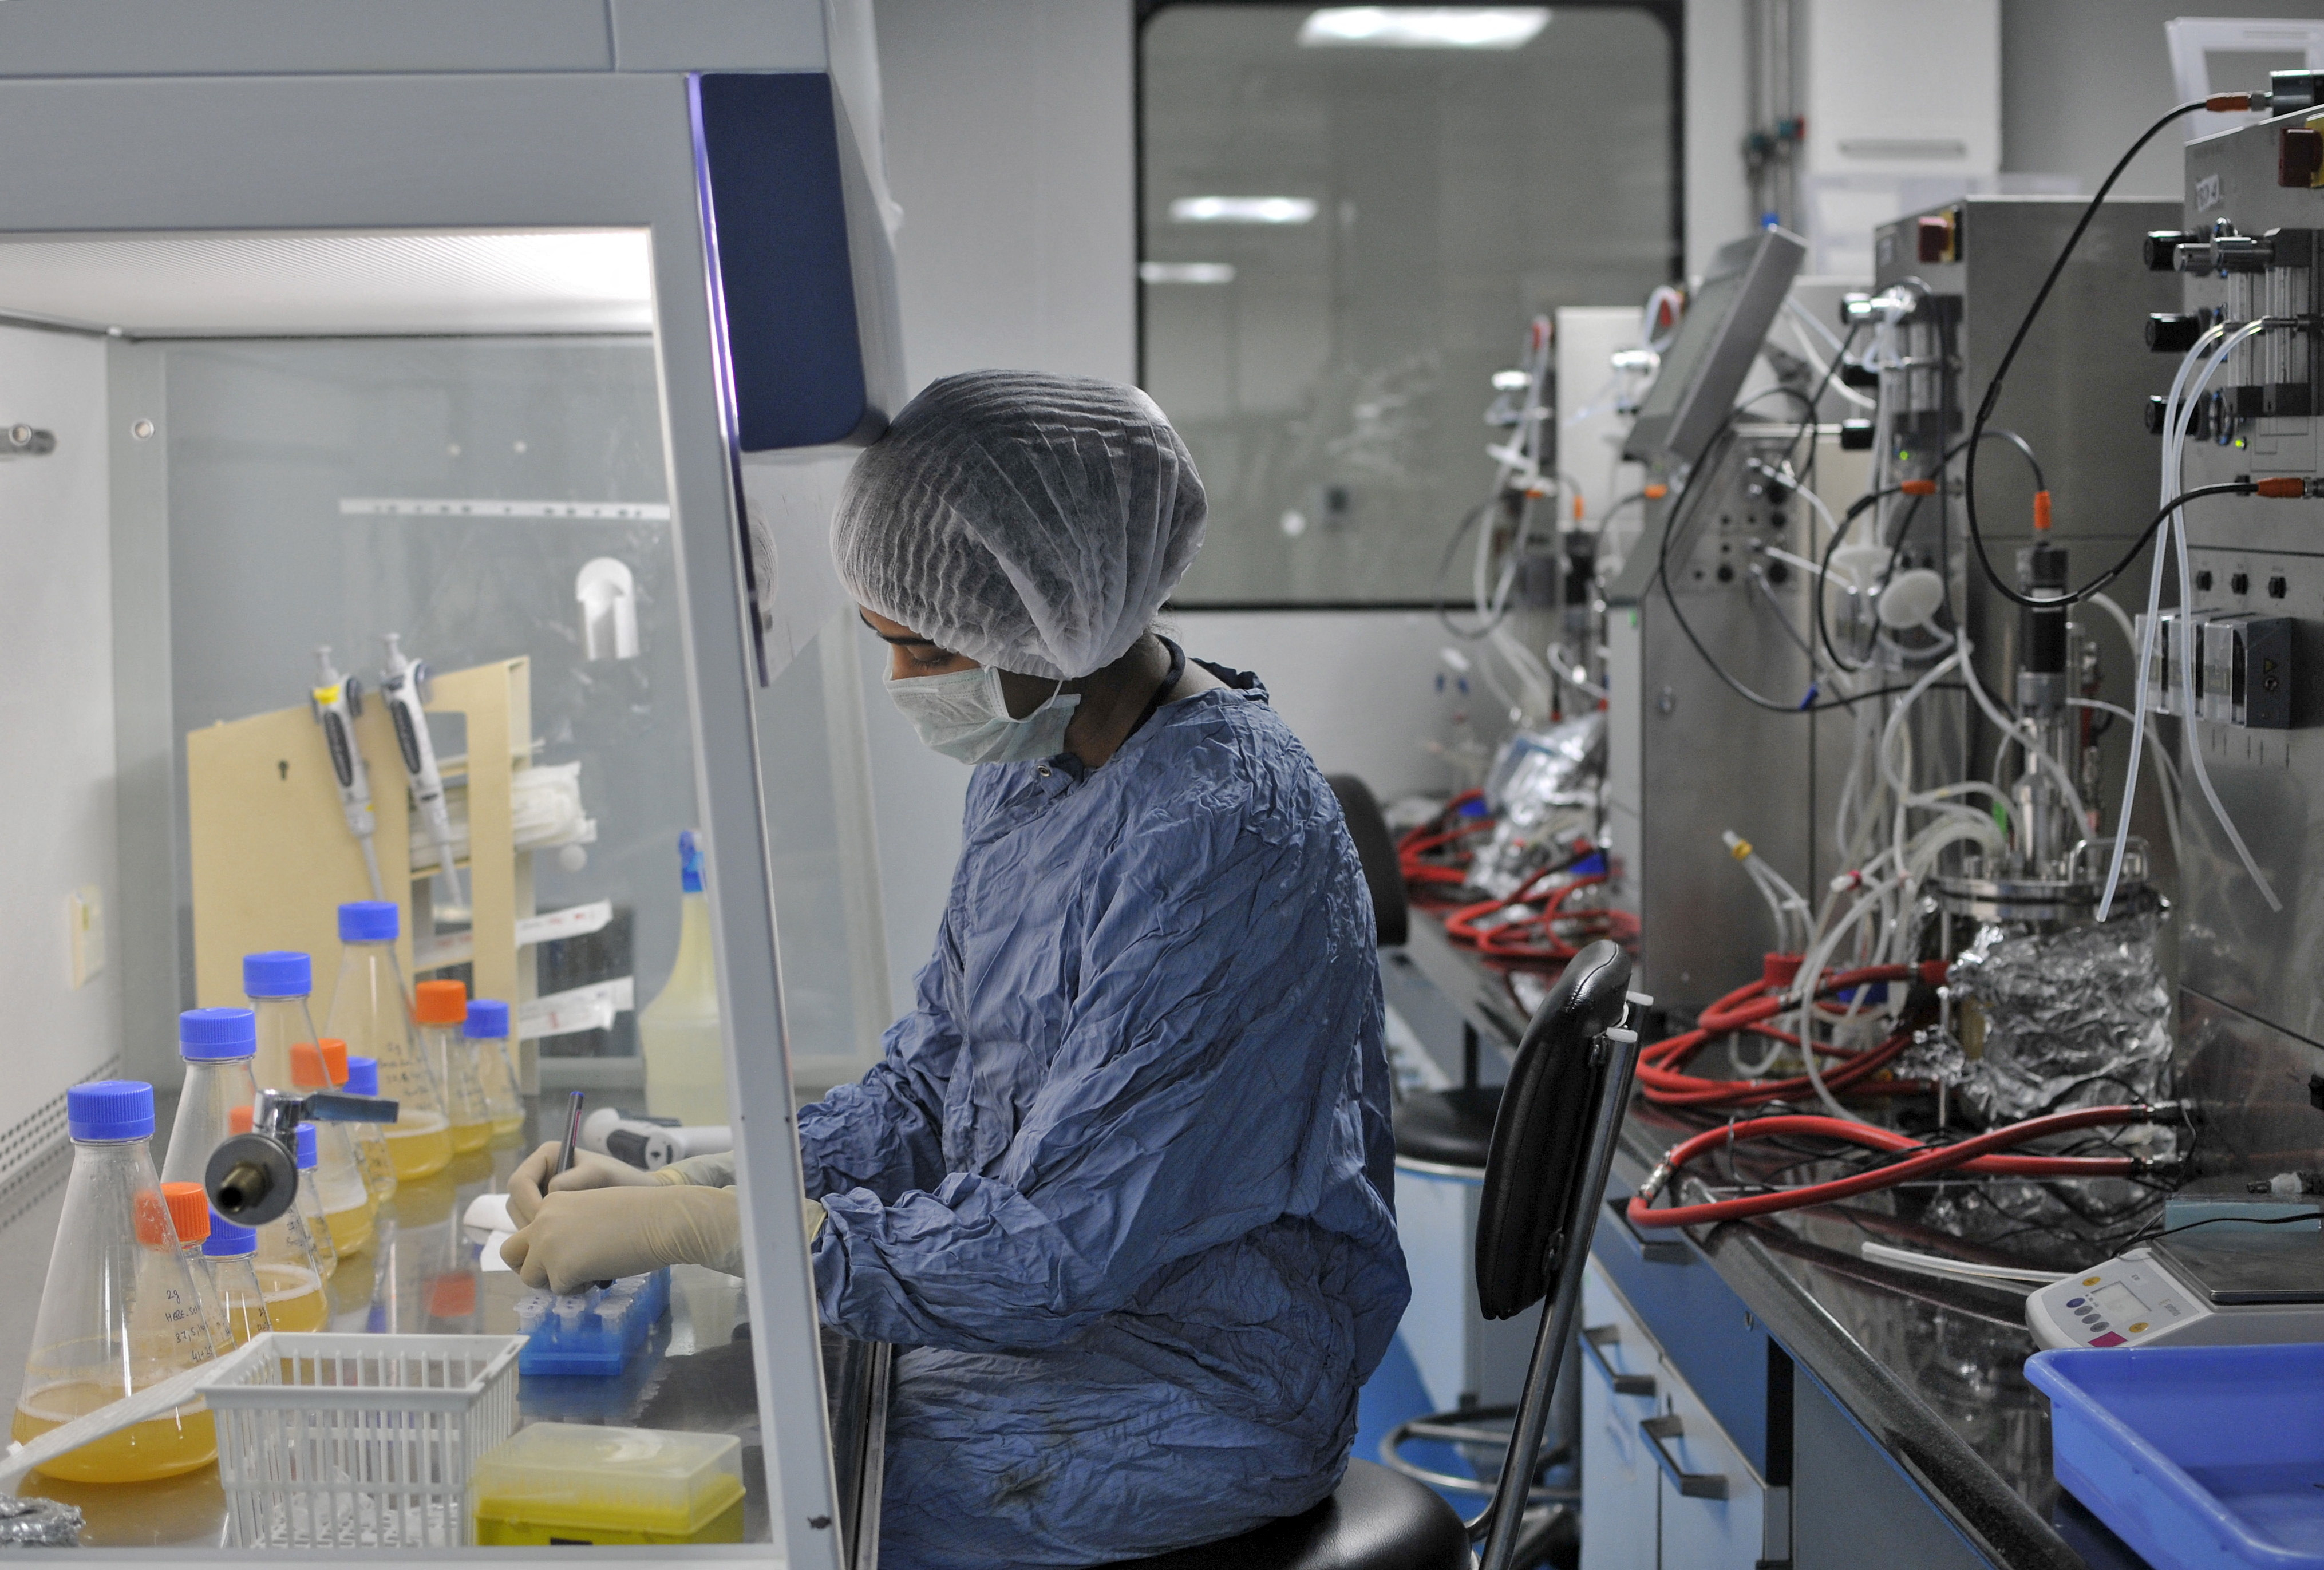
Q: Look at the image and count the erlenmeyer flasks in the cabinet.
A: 12